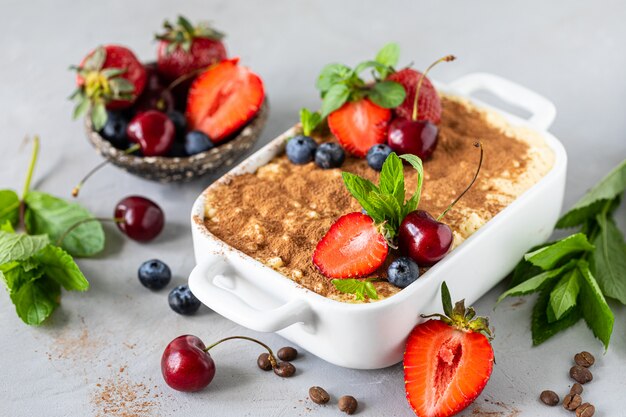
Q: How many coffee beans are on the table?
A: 11